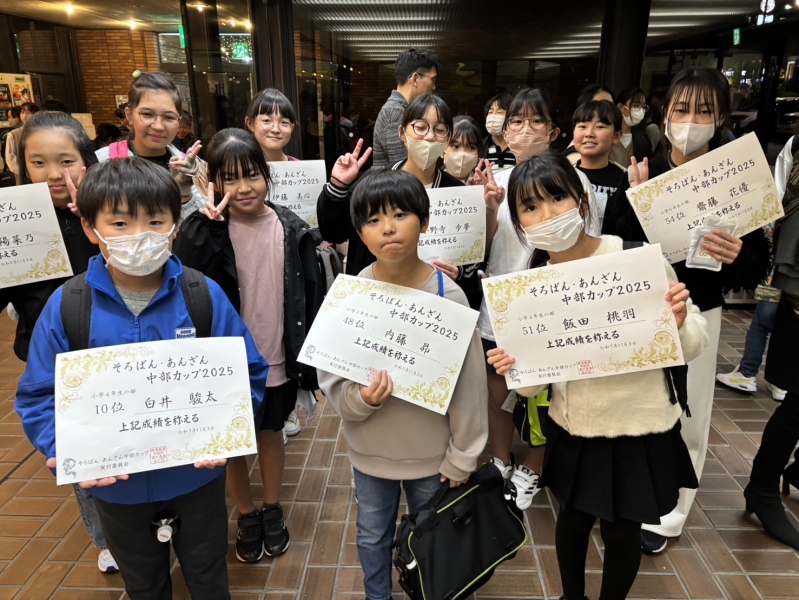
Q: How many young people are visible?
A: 12